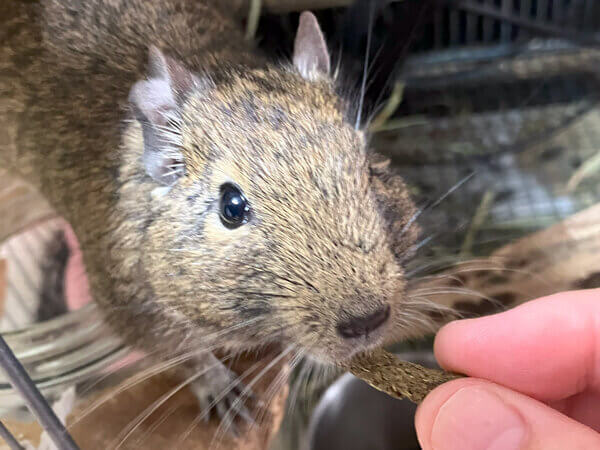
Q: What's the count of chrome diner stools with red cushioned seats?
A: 0